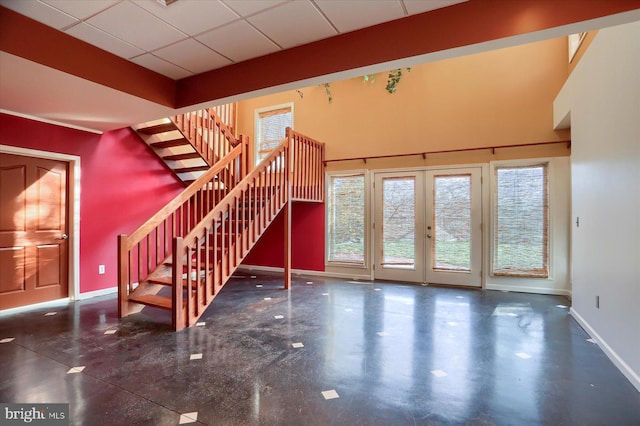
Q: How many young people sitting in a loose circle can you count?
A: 0